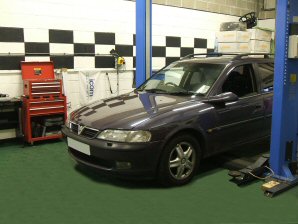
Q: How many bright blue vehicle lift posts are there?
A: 2